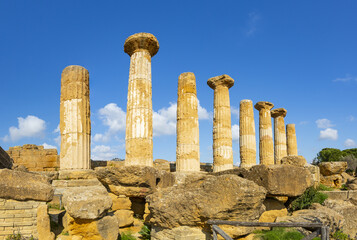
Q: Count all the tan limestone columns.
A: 8